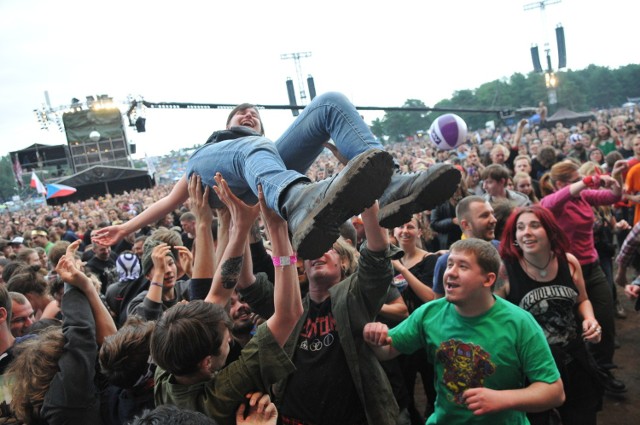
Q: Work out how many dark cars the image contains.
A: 0